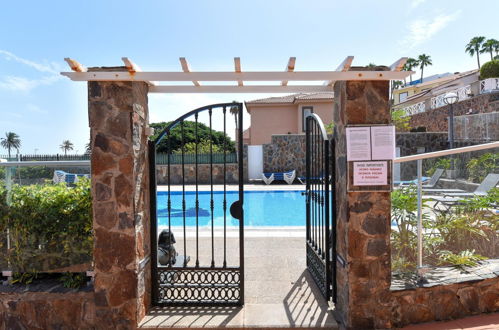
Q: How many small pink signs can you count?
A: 3